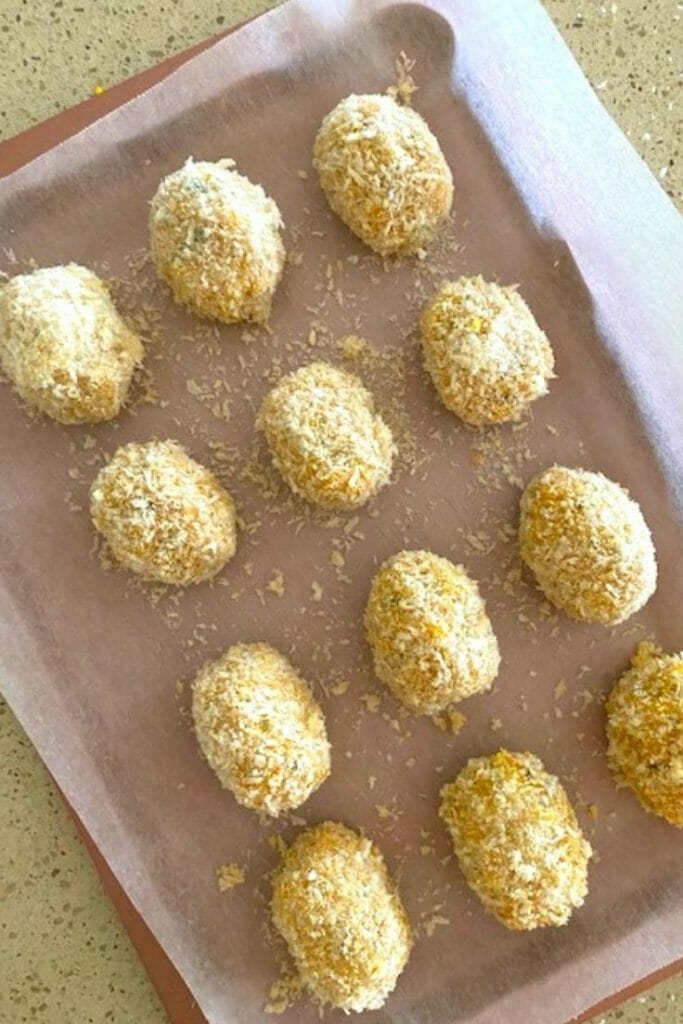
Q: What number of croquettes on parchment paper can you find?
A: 12